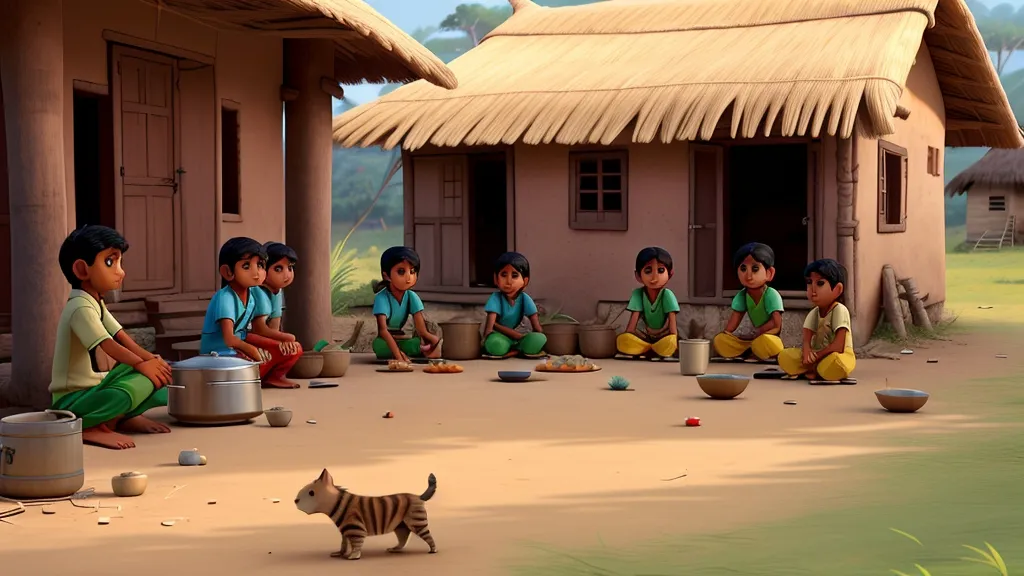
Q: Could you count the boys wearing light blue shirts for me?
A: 4